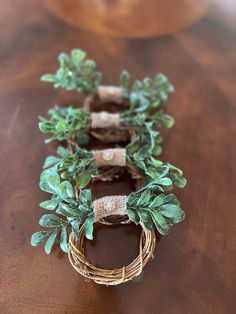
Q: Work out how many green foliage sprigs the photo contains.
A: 8